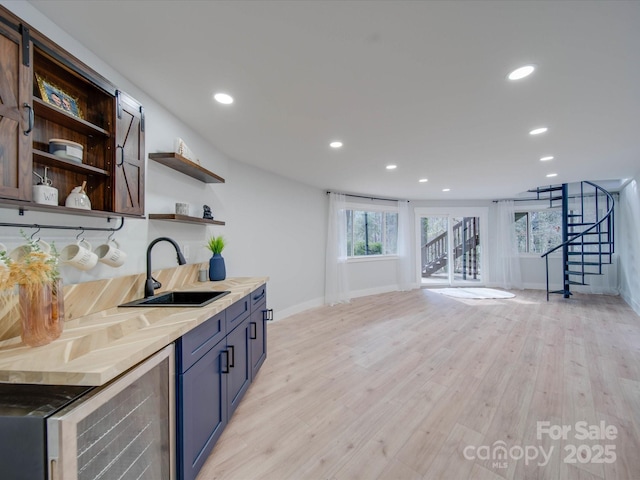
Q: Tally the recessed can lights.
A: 9